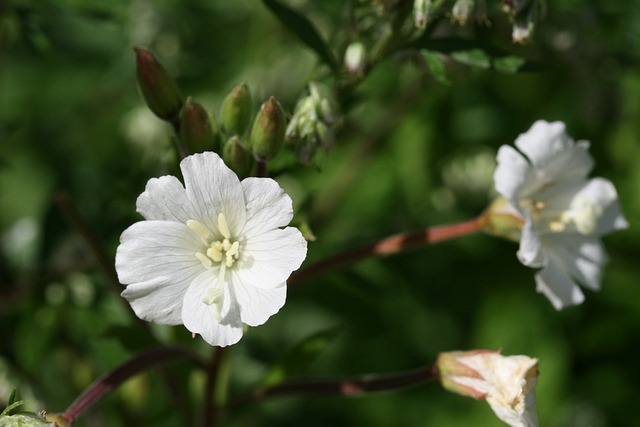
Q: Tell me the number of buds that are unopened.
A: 5